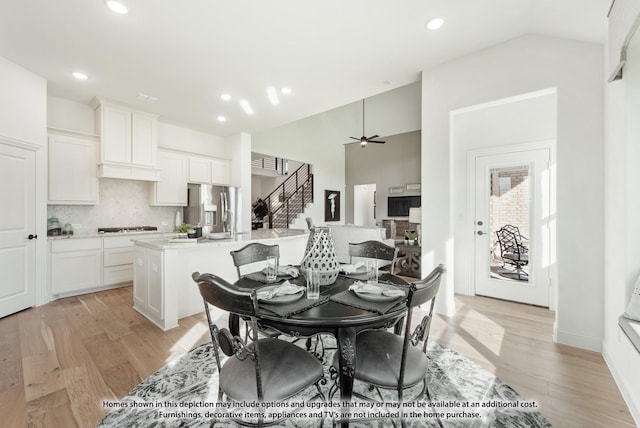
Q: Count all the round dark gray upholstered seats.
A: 2